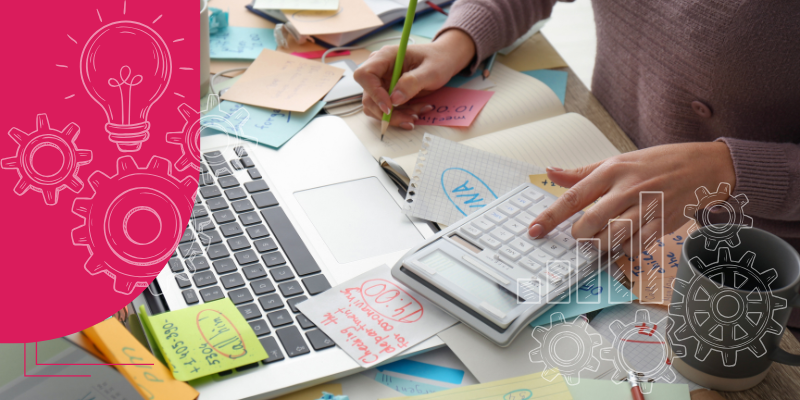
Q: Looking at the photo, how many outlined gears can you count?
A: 7